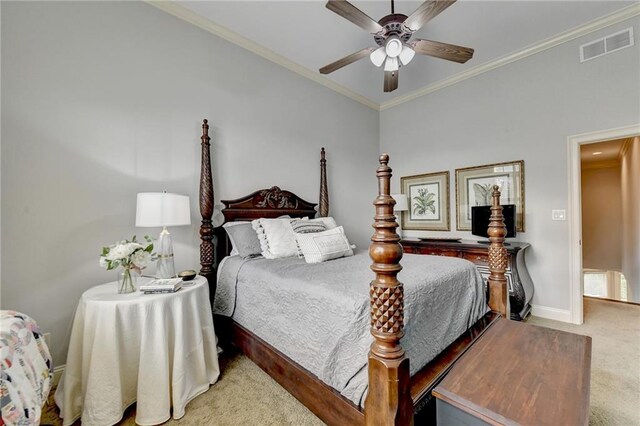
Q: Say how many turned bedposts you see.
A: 4